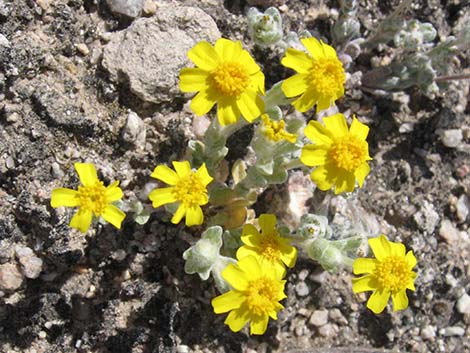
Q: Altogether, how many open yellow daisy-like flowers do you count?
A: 8